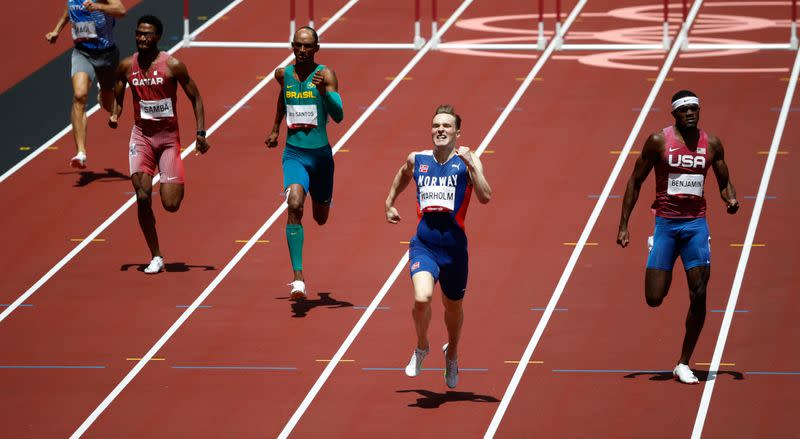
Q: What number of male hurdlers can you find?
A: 5